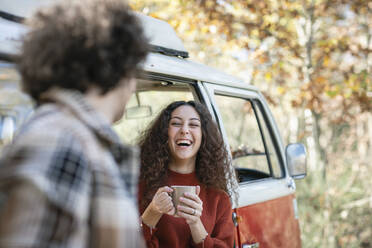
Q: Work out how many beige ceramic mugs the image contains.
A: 1